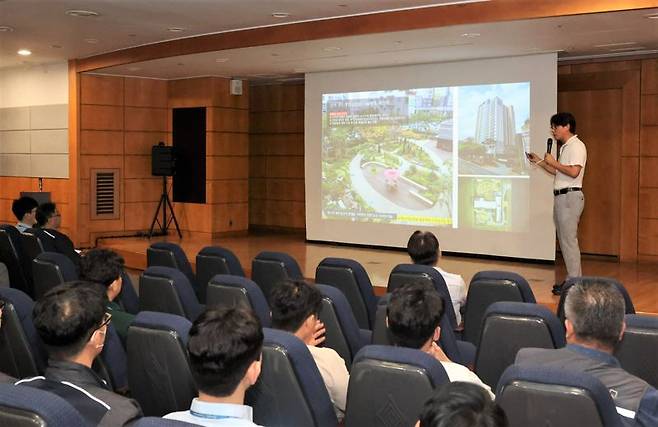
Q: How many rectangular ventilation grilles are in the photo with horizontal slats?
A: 1